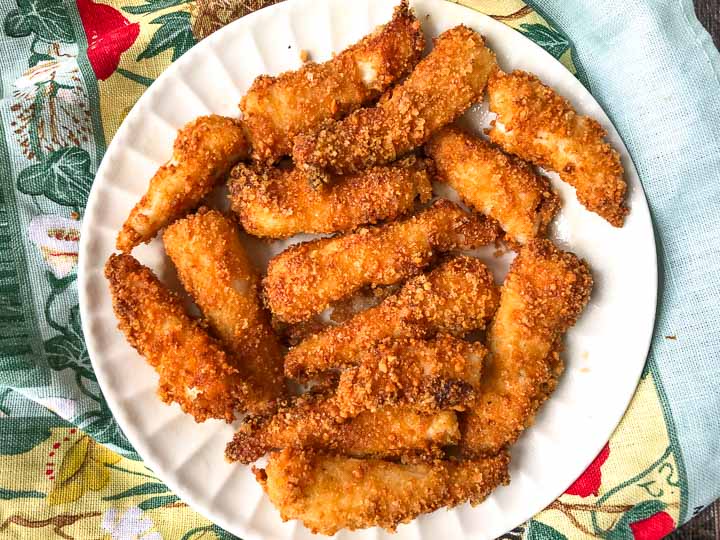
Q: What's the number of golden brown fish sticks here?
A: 14